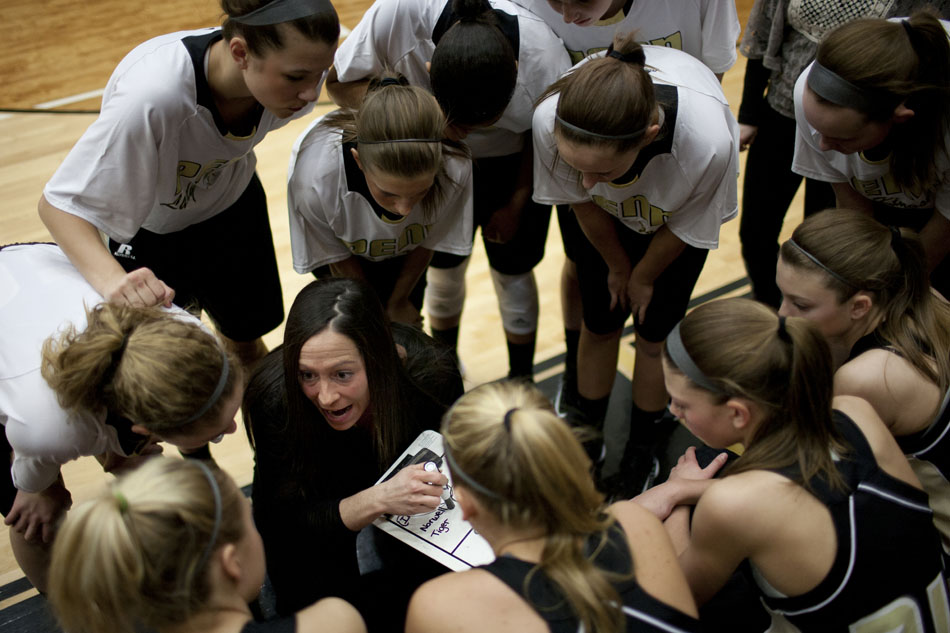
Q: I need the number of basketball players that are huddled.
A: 11